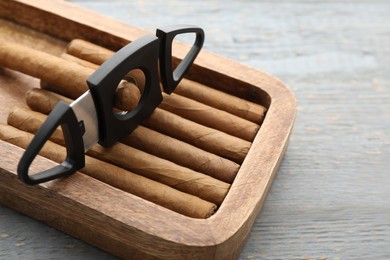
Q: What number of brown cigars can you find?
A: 7